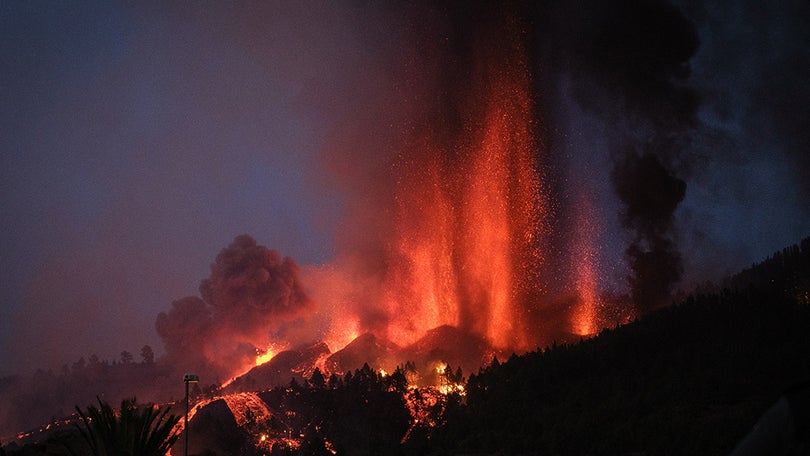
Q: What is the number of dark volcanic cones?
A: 3